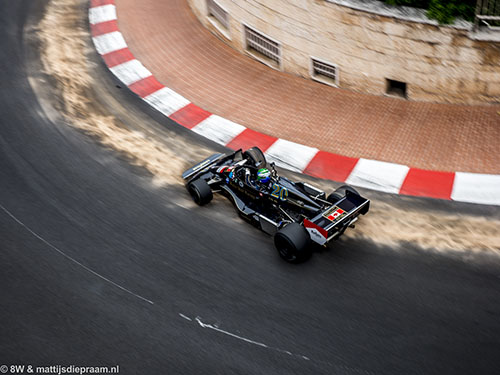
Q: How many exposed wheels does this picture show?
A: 4